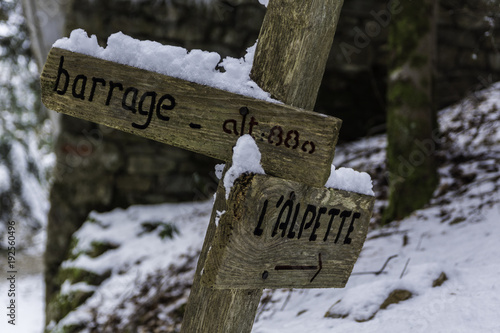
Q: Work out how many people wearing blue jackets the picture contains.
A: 0